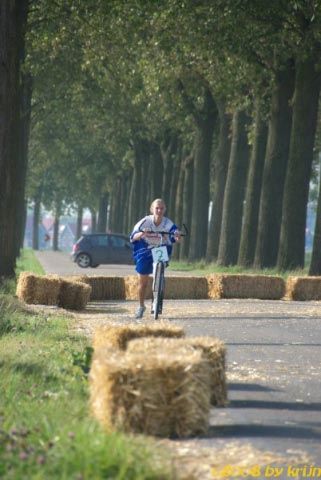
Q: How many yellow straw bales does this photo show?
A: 9